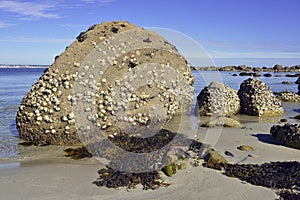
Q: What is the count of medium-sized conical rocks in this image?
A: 2